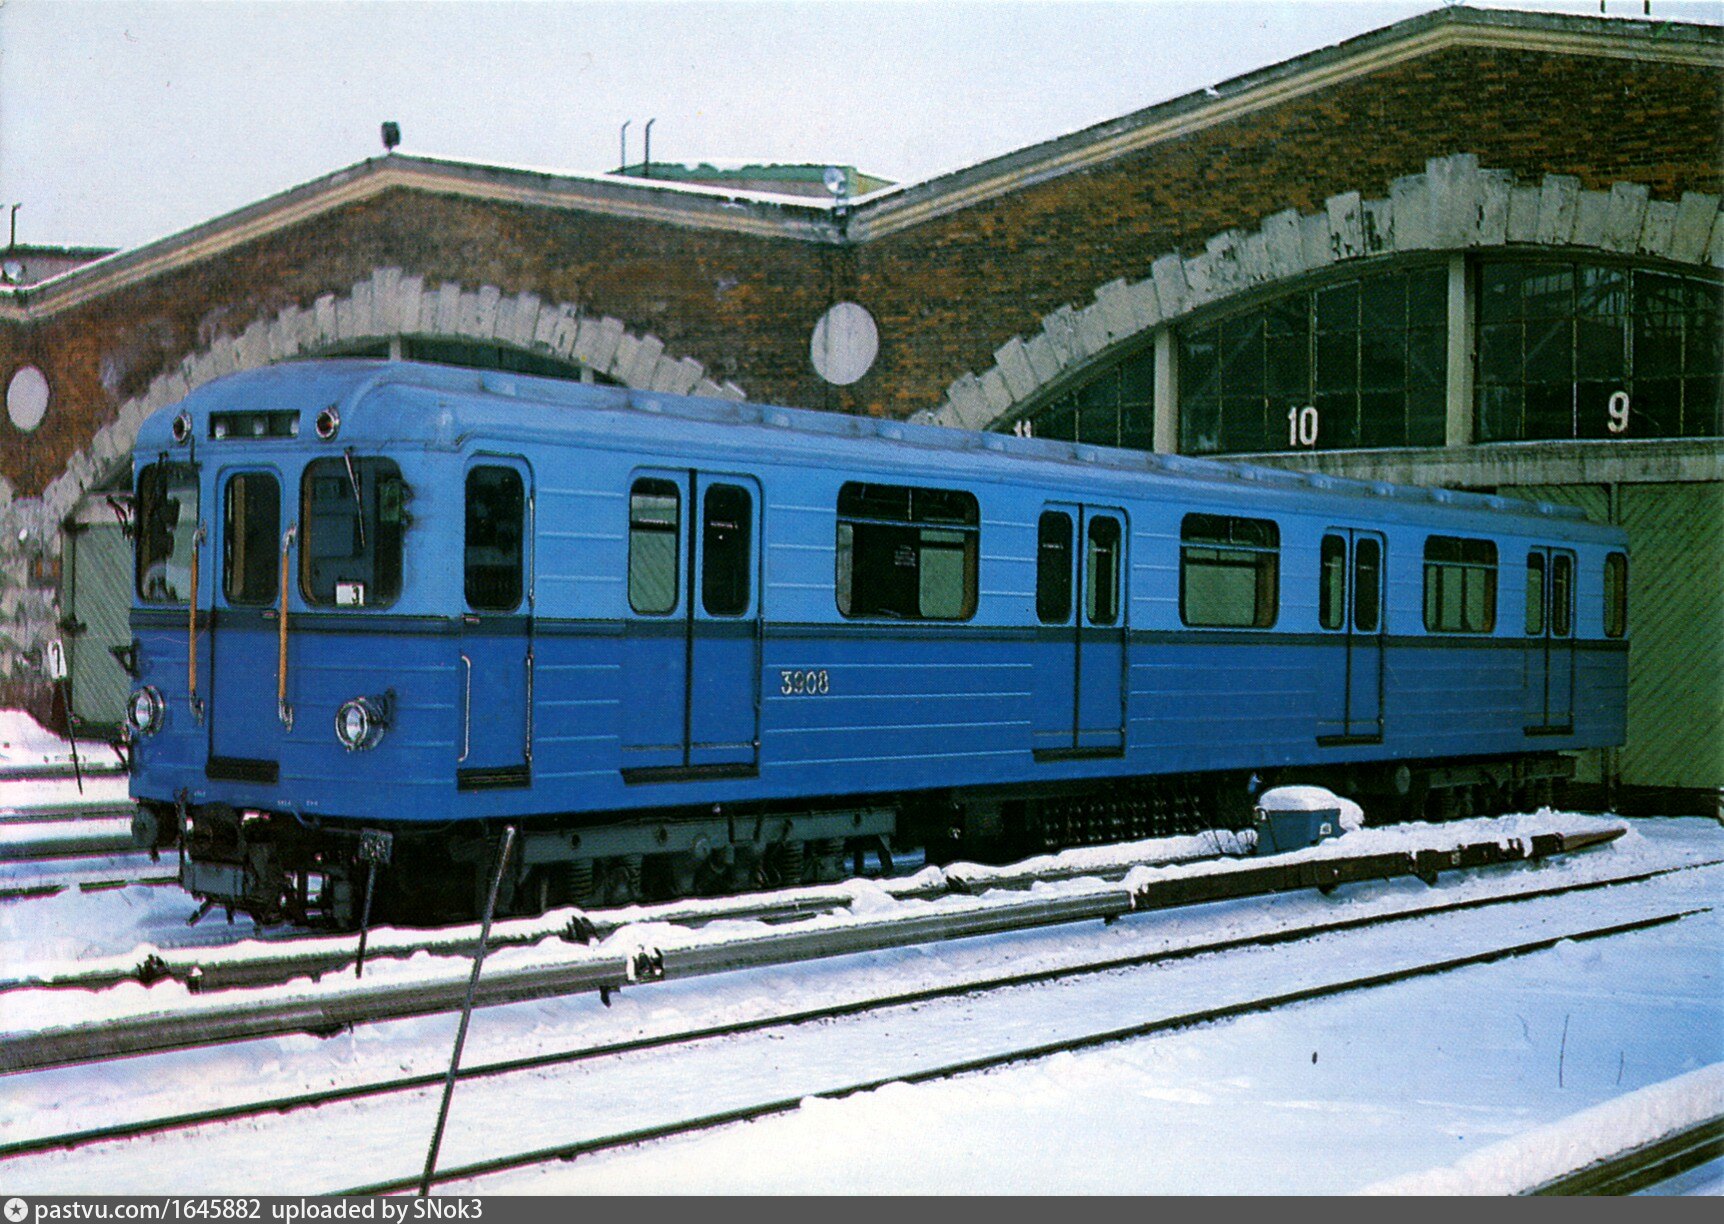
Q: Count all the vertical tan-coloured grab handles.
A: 2